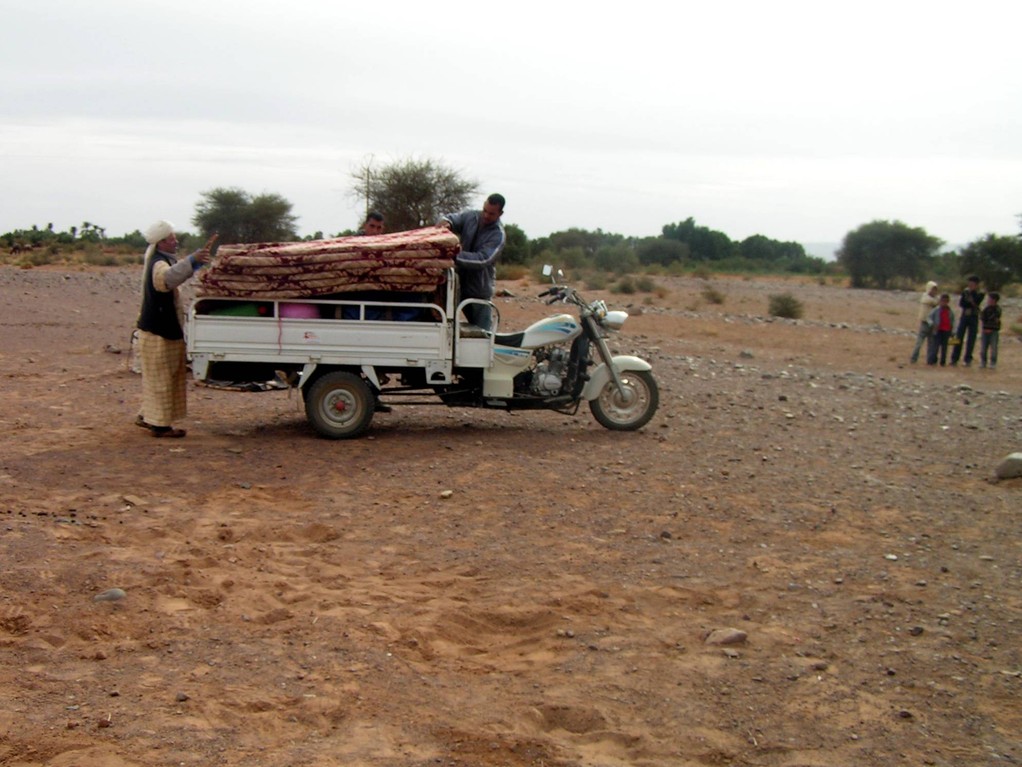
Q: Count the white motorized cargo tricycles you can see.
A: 1